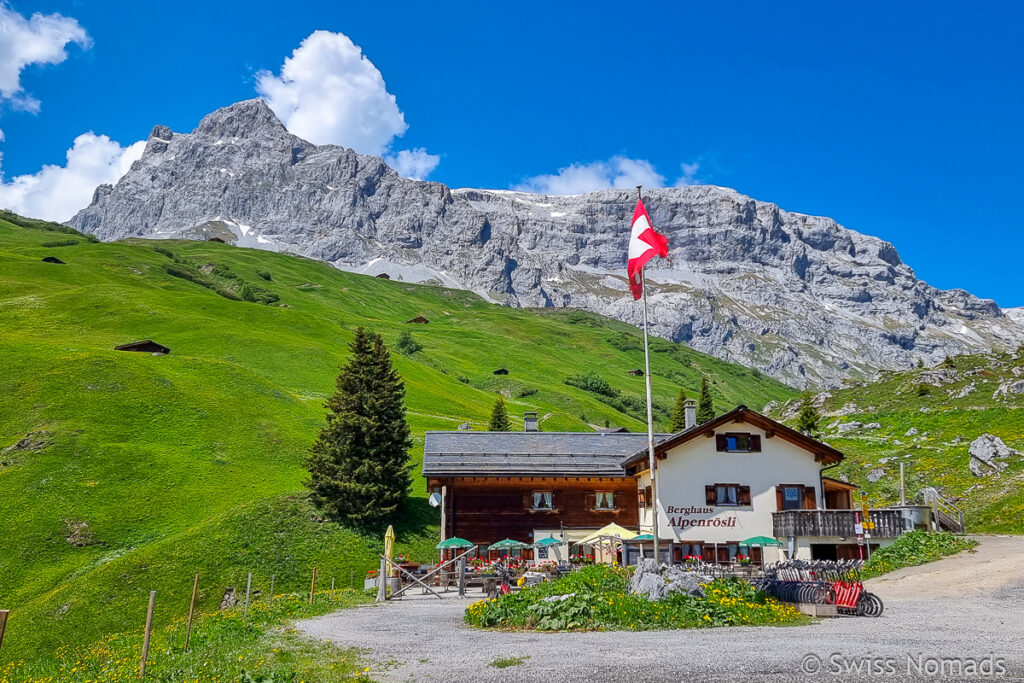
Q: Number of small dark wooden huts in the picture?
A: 7